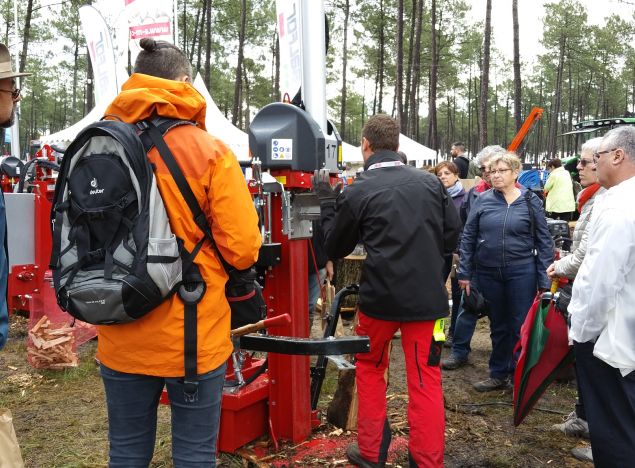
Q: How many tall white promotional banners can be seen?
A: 3